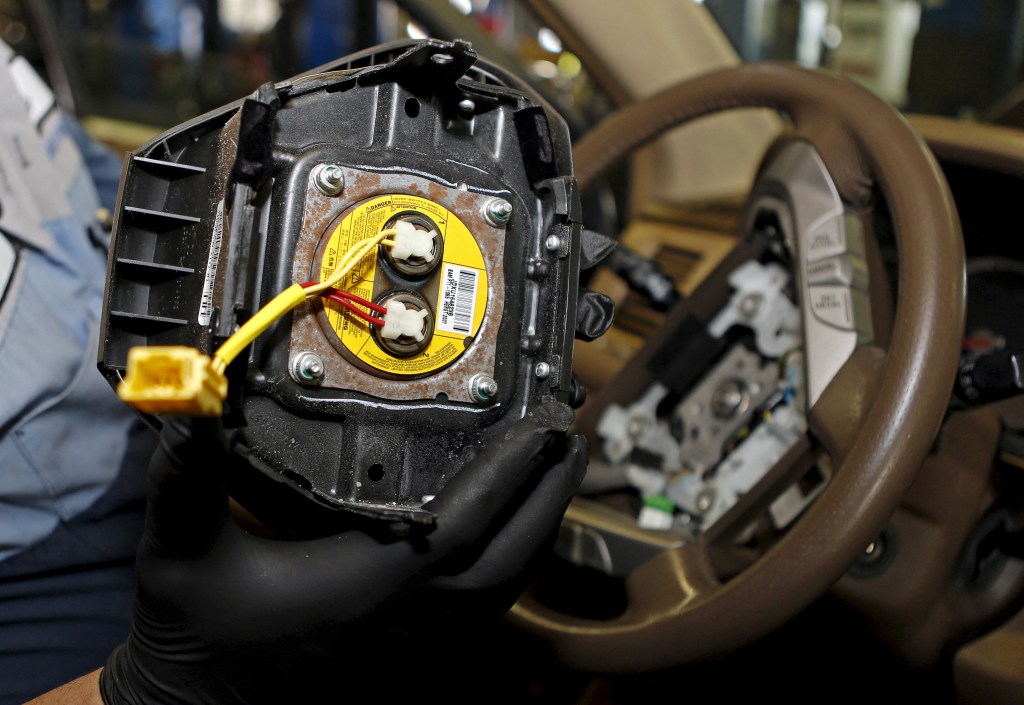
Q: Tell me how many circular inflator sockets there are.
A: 2